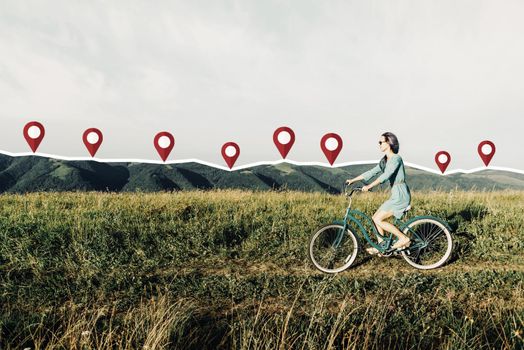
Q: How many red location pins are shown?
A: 8